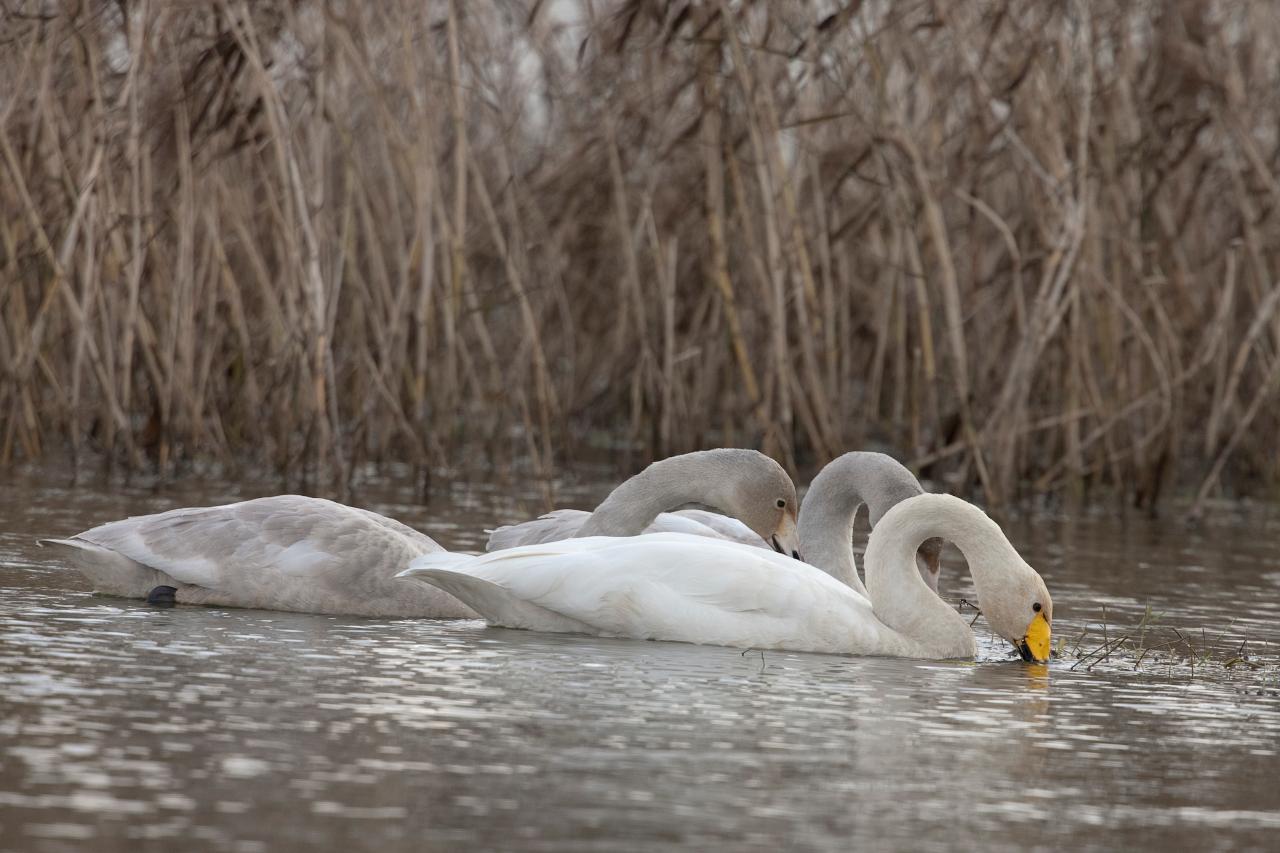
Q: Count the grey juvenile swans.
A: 2